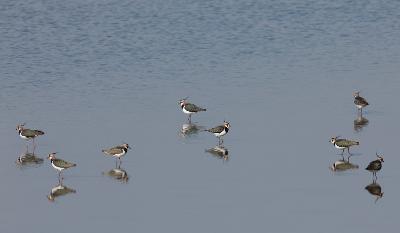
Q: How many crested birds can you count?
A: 8